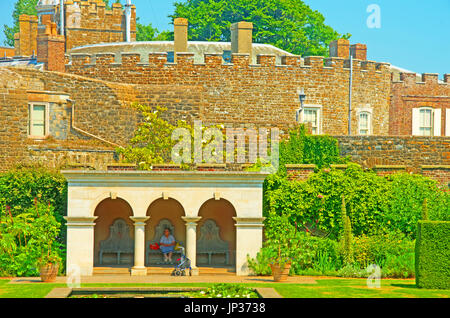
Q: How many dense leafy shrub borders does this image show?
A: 2